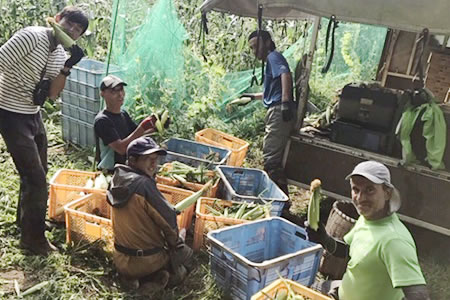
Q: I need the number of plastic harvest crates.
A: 15